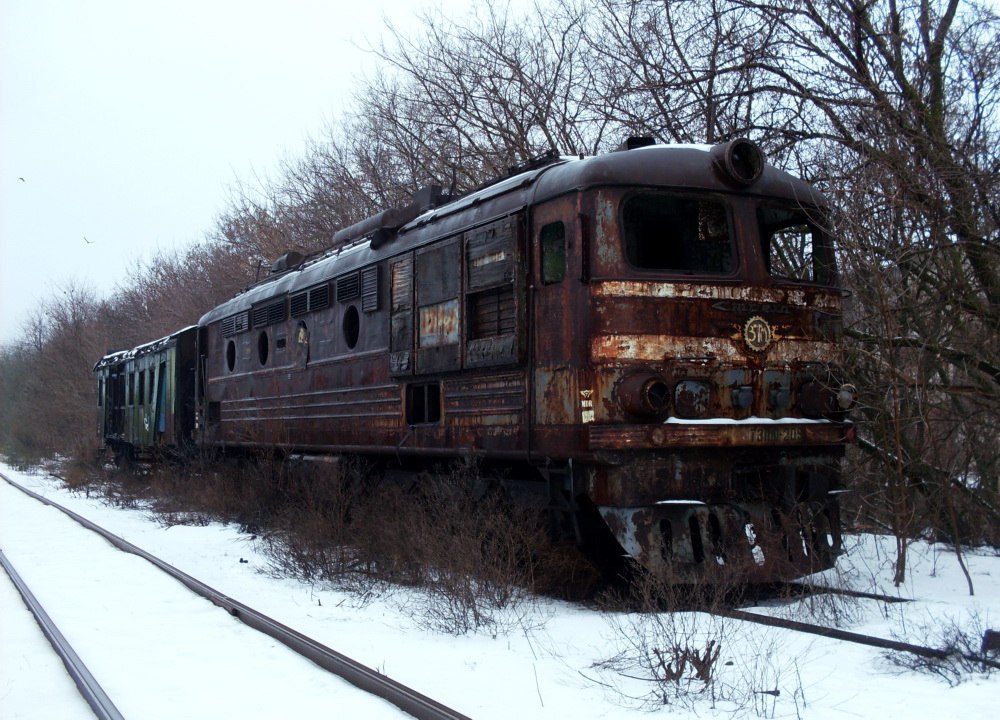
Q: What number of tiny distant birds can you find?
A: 2